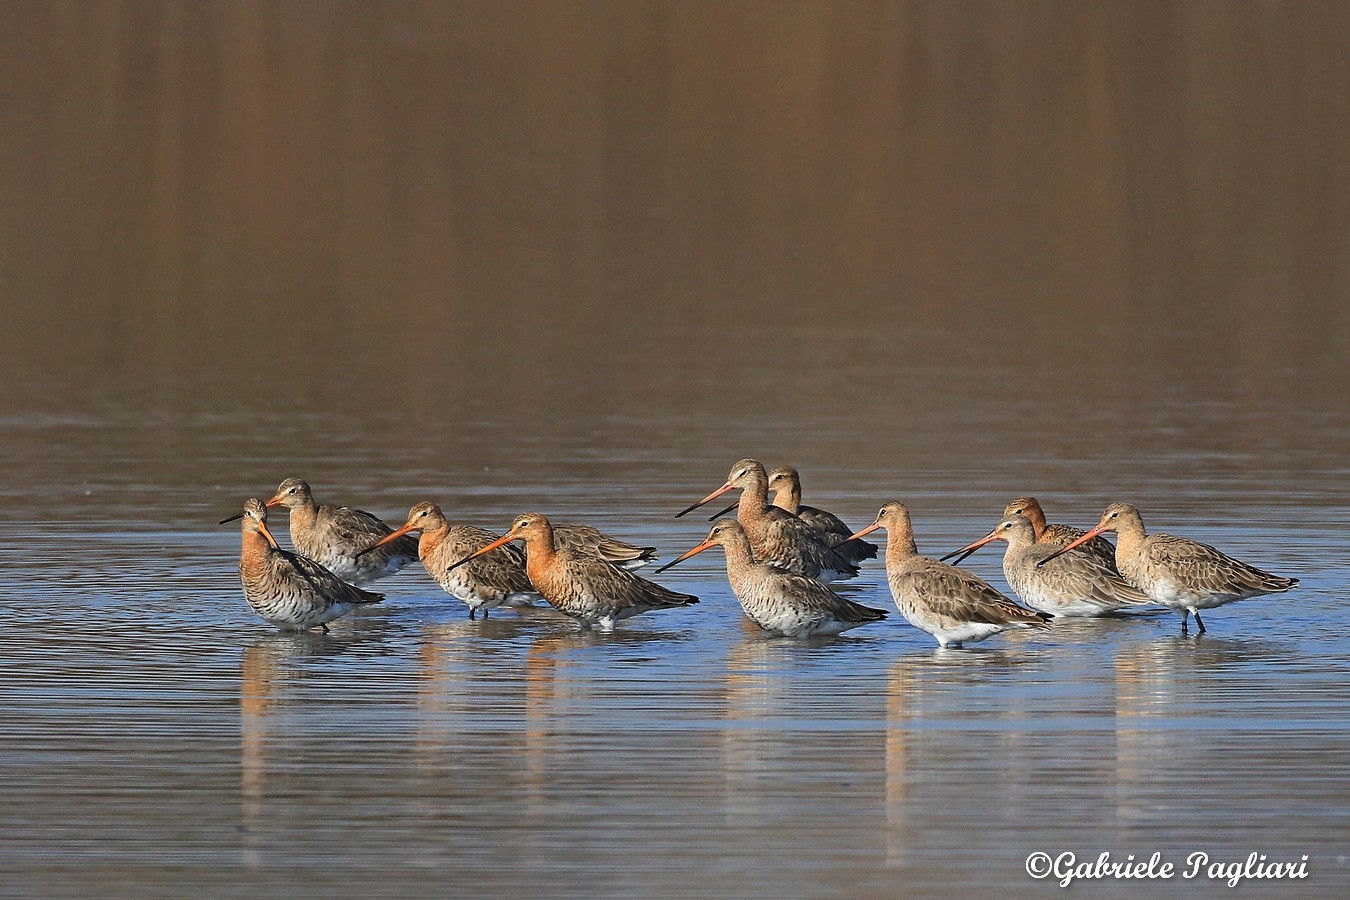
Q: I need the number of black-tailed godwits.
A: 12